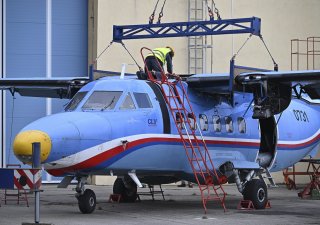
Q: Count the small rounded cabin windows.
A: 6